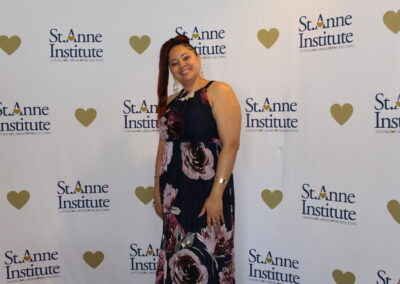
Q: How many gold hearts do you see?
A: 12